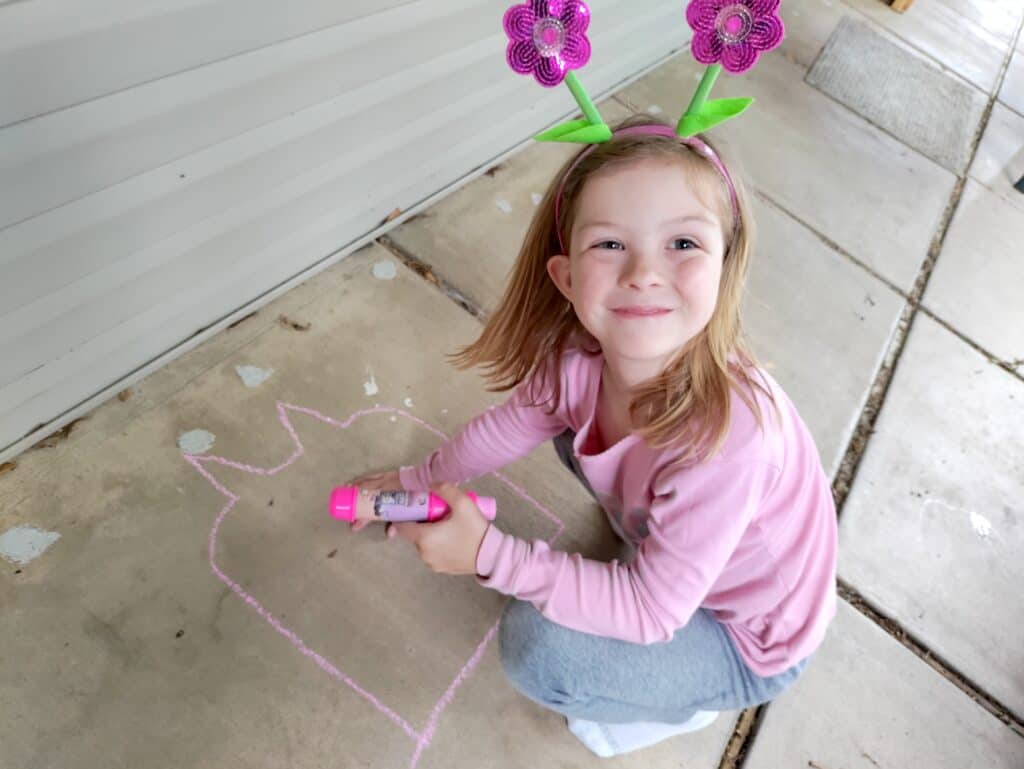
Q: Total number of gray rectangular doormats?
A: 1